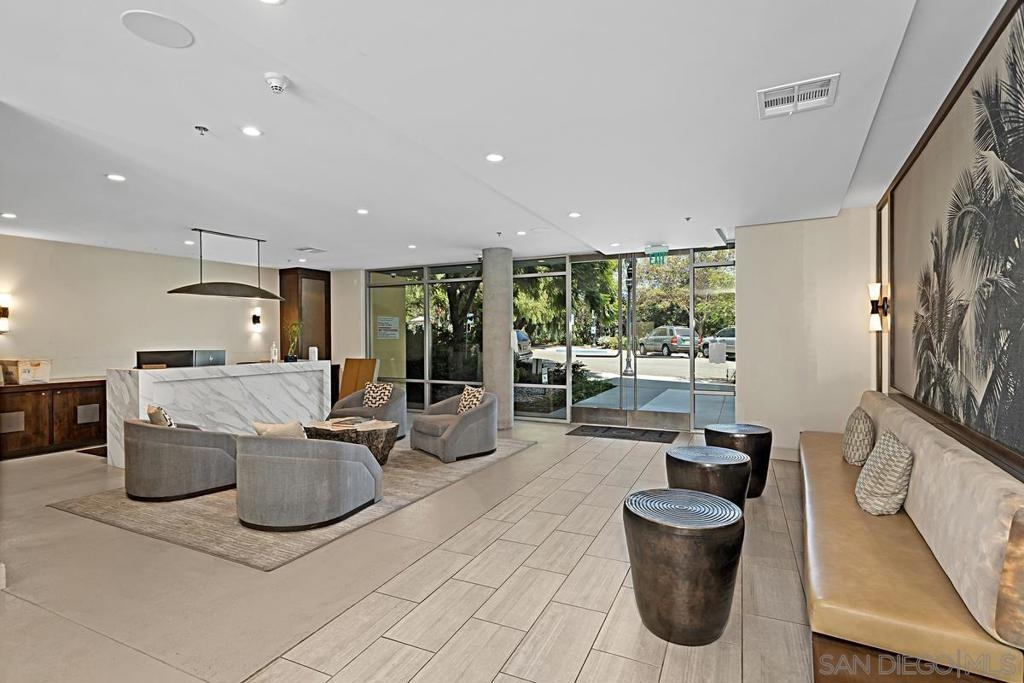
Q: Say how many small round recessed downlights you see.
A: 12